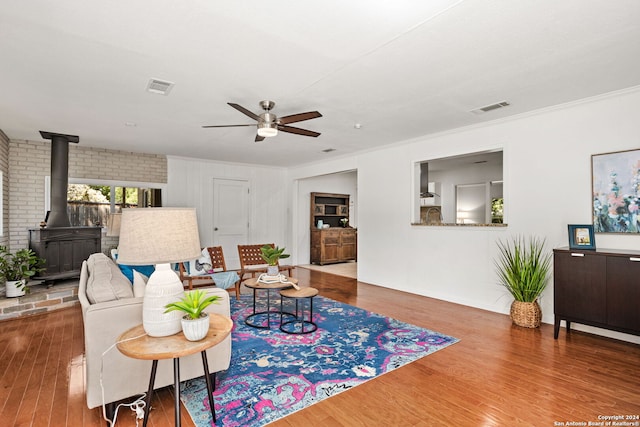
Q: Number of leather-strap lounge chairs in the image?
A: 2